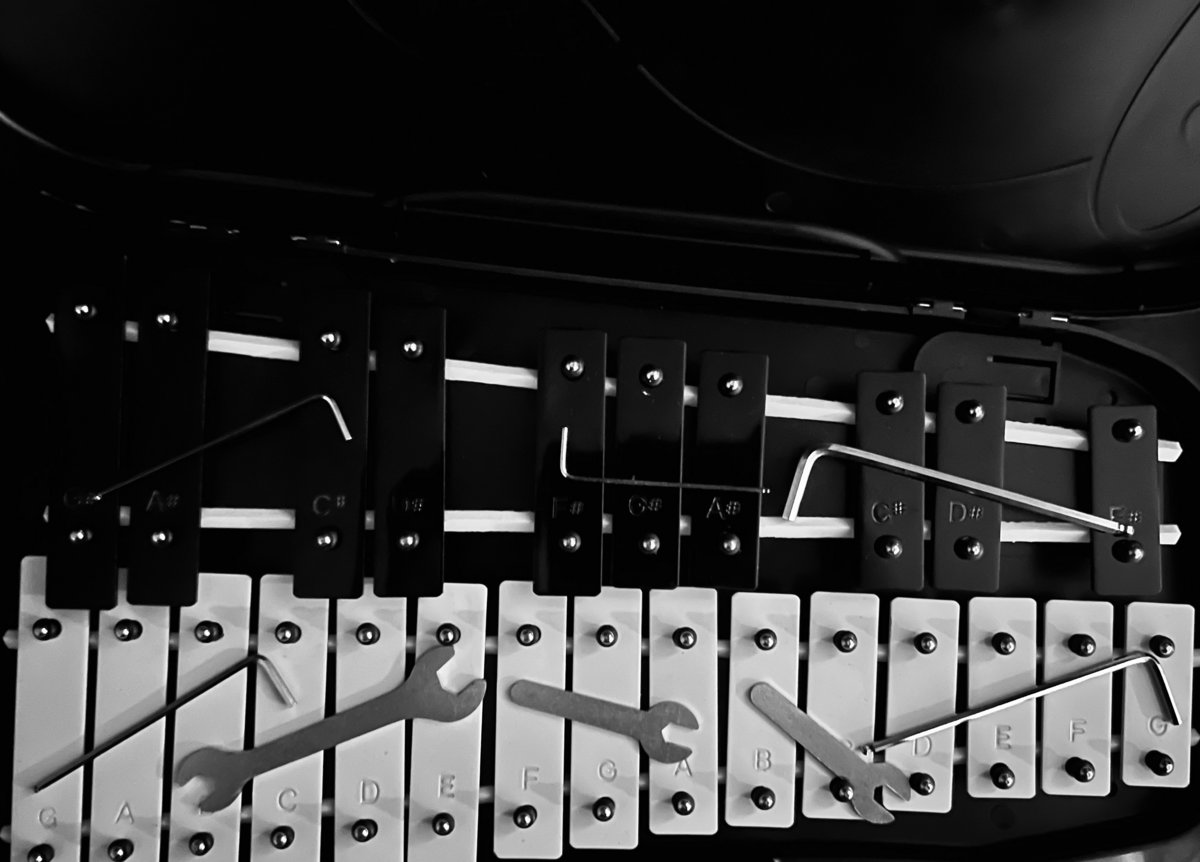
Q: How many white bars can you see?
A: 15